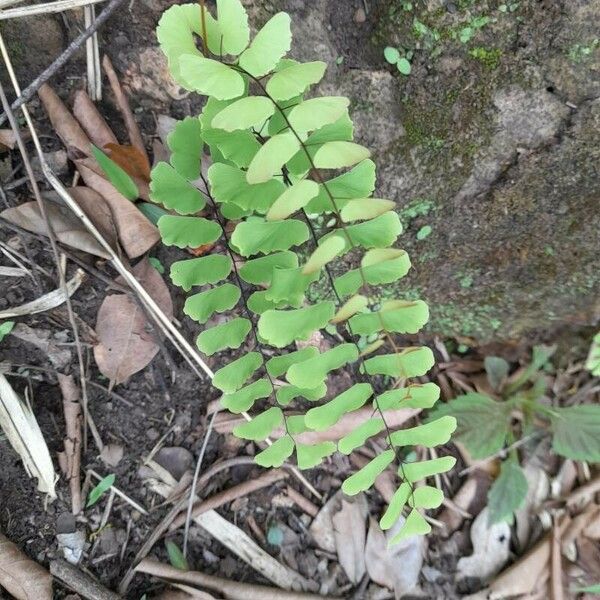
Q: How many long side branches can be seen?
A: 3